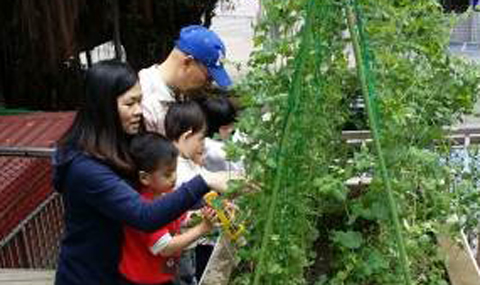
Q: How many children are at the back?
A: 2